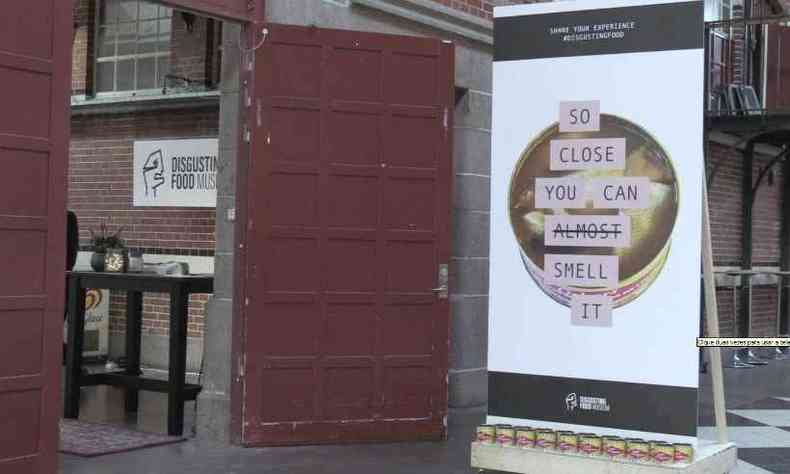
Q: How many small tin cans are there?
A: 10